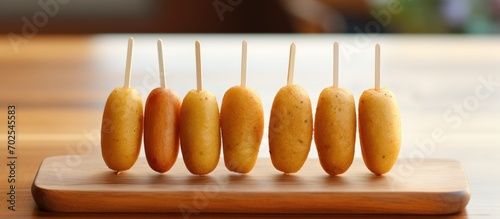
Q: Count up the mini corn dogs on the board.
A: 7